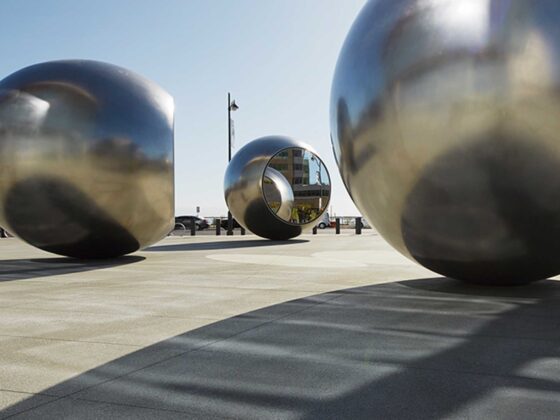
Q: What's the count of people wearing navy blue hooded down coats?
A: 0